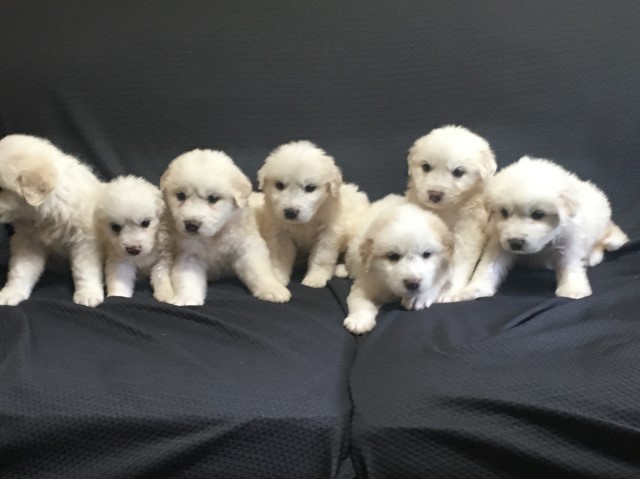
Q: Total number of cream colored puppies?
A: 7